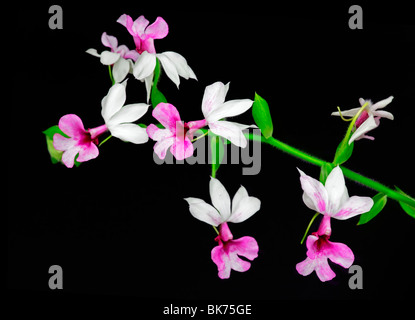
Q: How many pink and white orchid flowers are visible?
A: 7